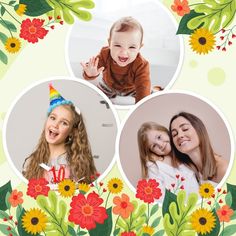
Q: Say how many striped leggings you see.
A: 1